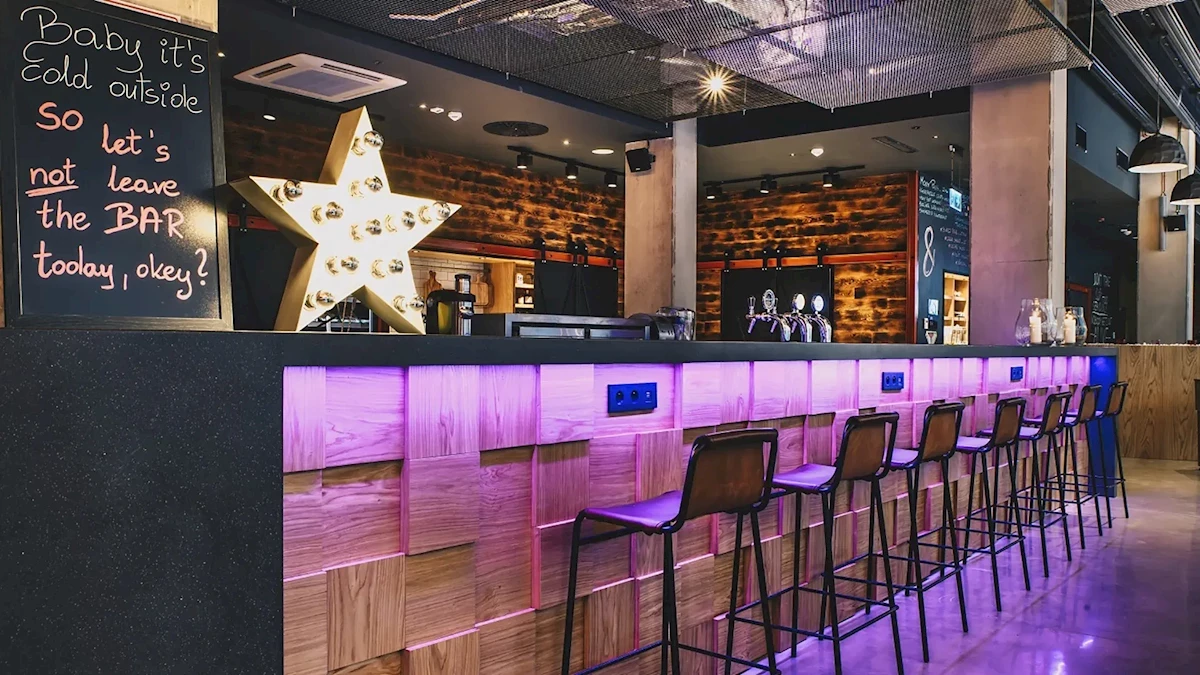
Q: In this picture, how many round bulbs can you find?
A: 11